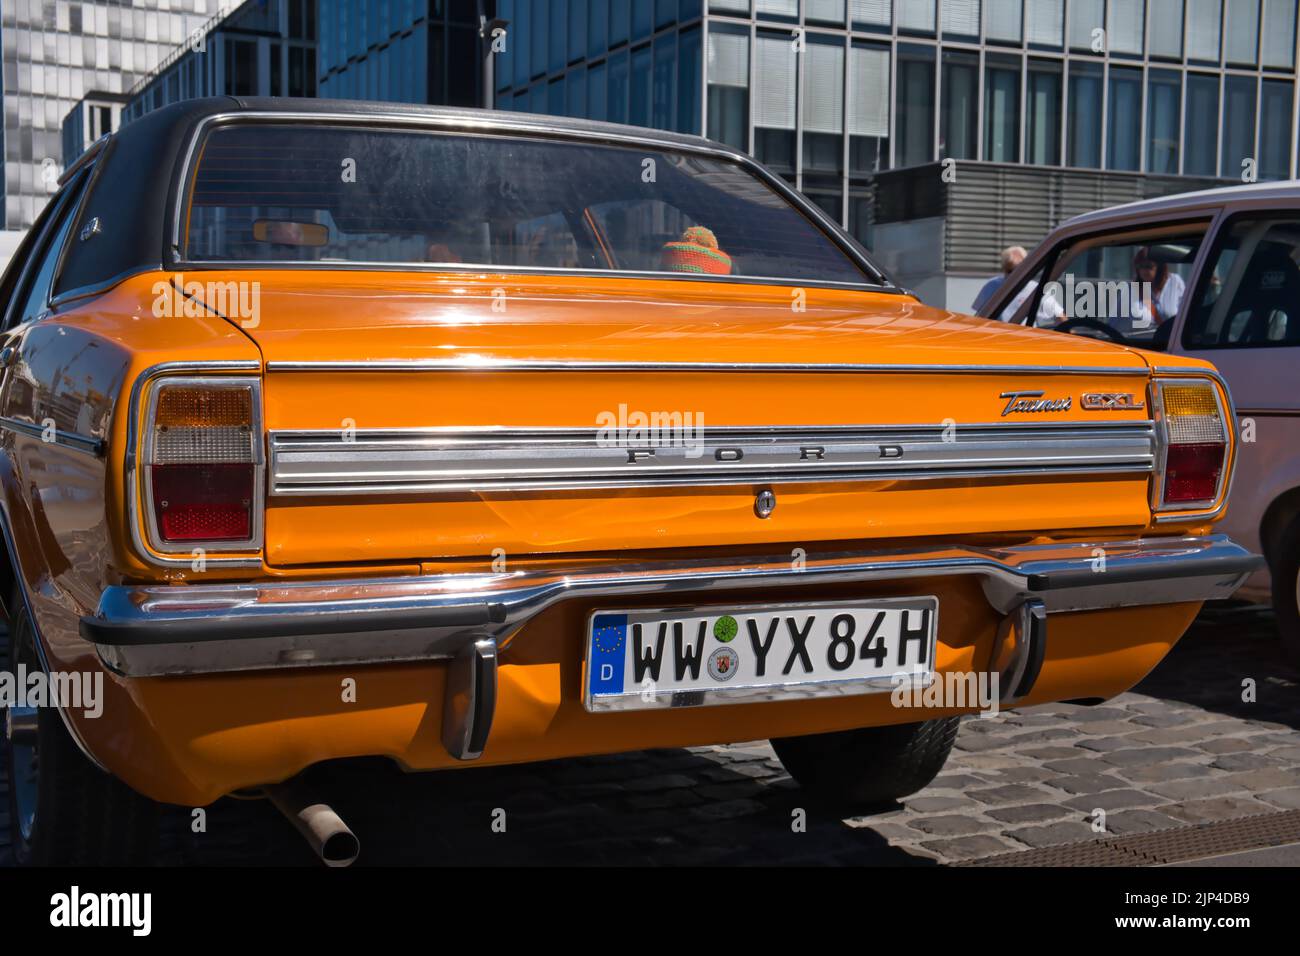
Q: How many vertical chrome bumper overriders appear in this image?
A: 2